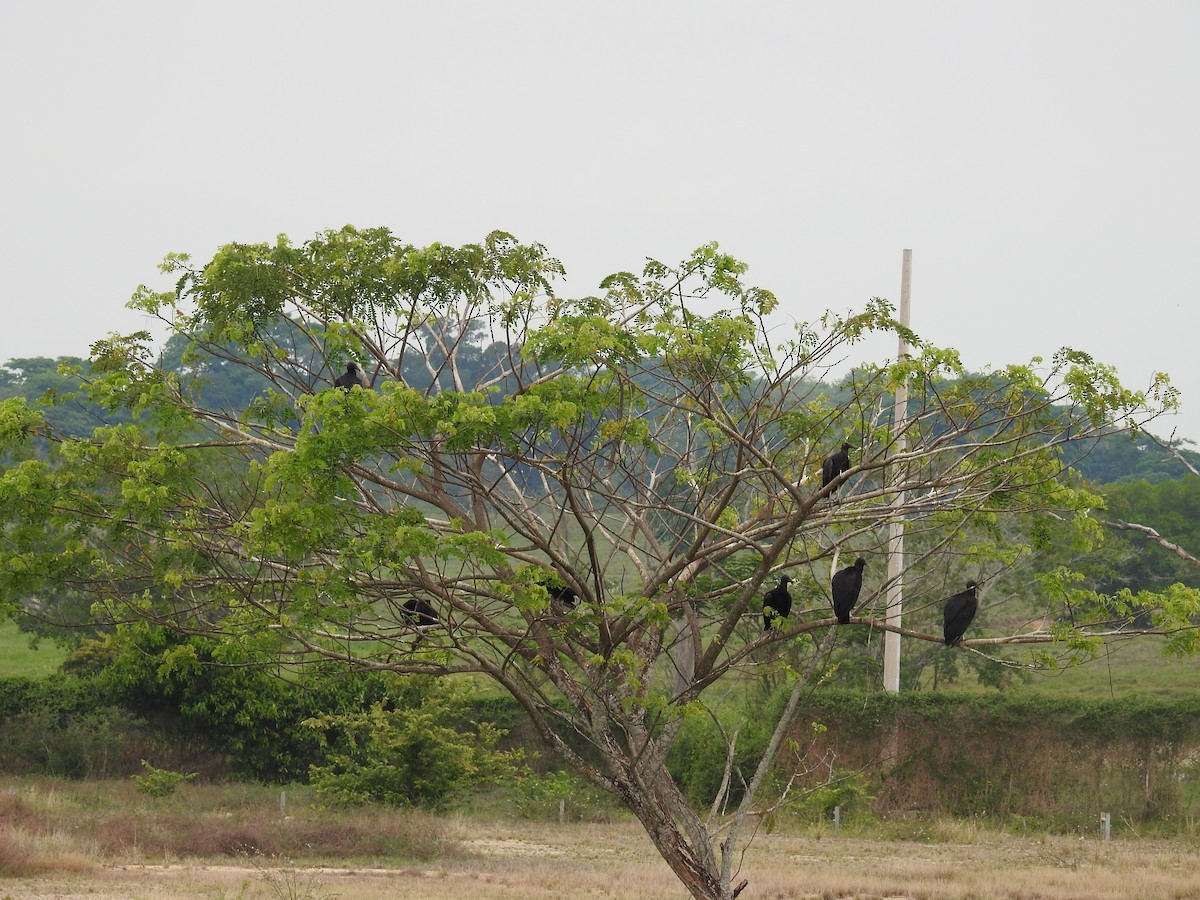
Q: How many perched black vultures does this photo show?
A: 7